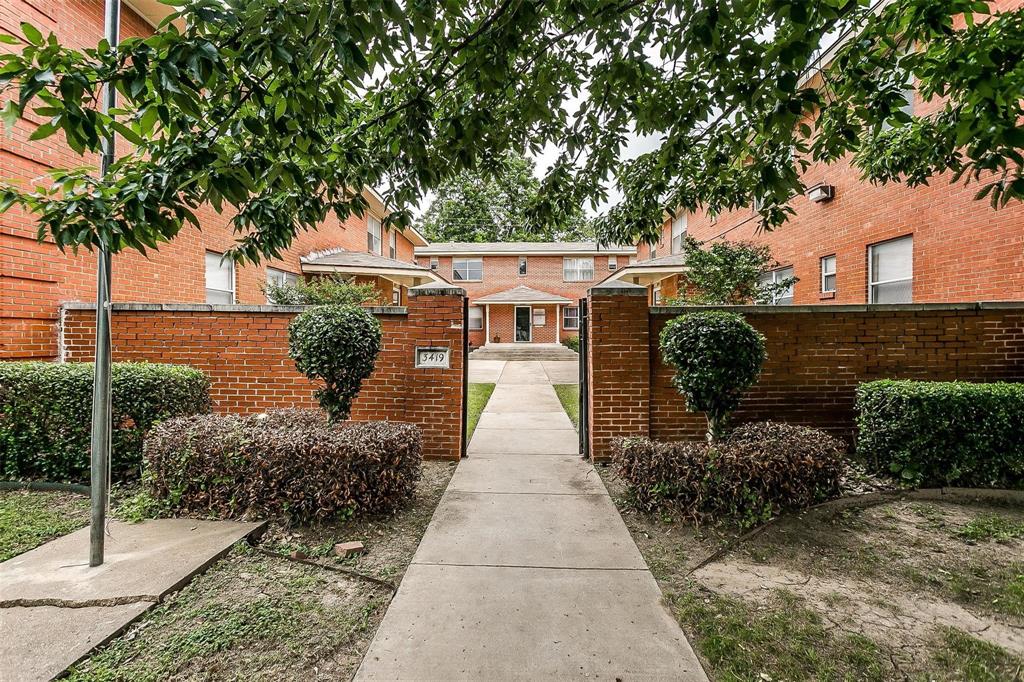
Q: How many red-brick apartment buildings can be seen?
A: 3